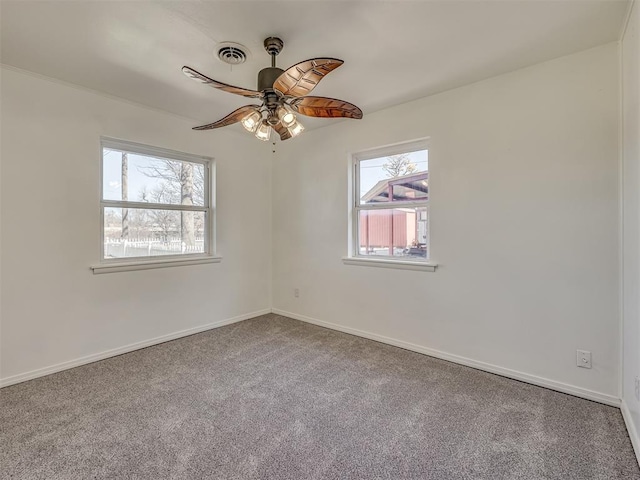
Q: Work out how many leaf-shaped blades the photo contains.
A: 5